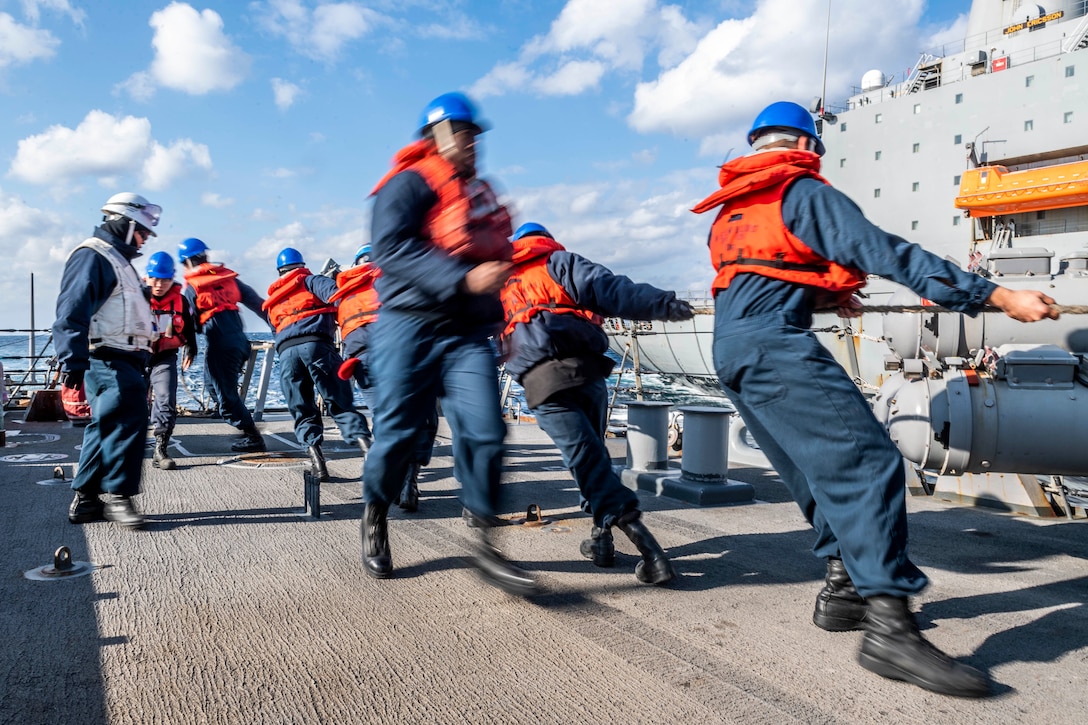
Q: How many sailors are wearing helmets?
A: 8